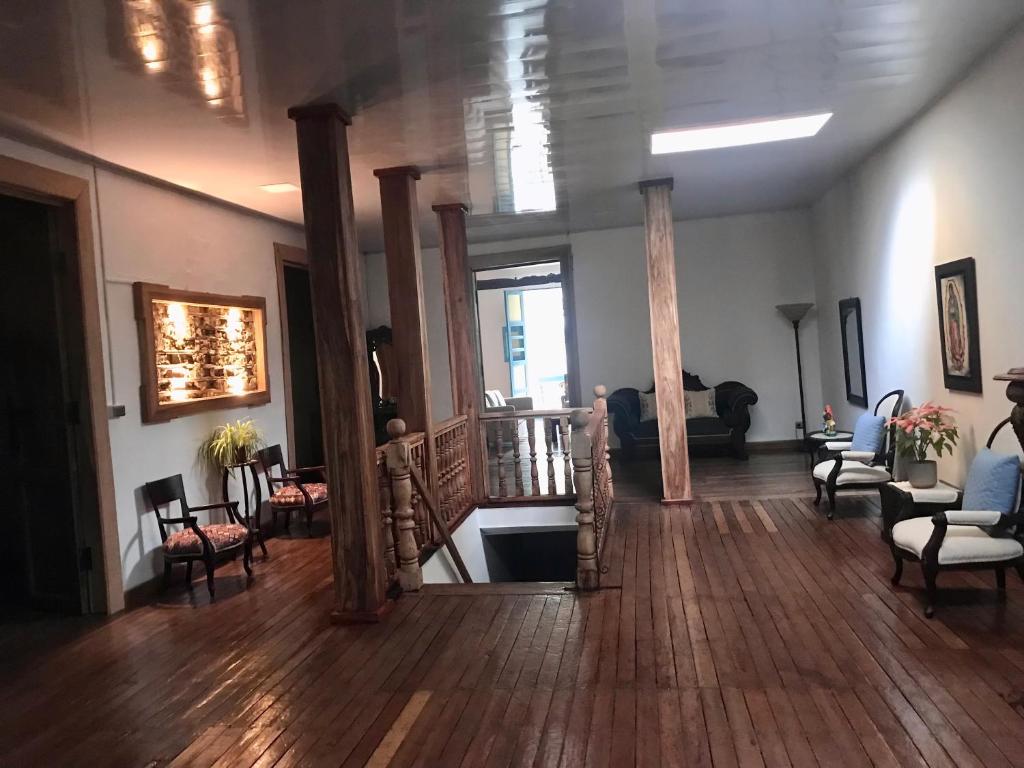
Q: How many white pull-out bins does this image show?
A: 0